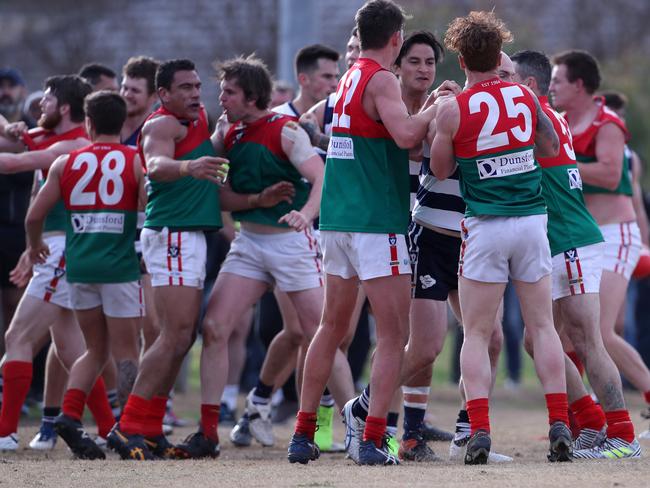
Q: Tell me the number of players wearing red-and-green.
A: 8